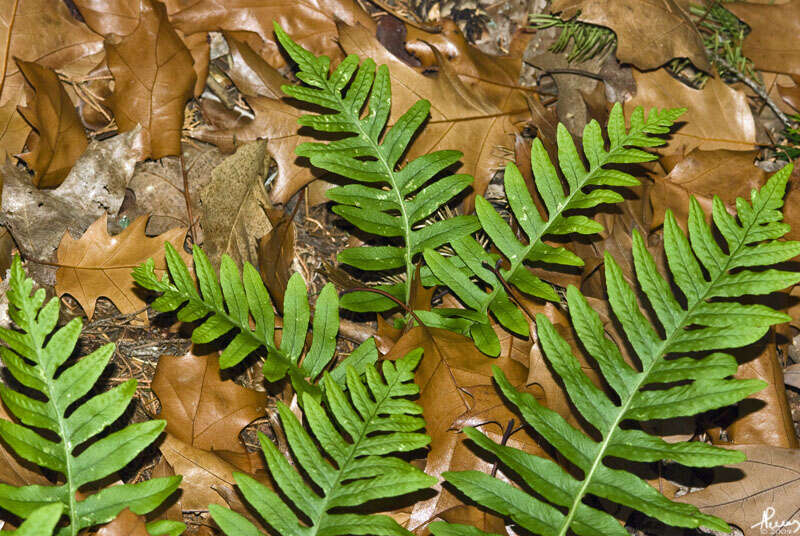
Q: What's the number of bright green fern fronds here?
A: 6